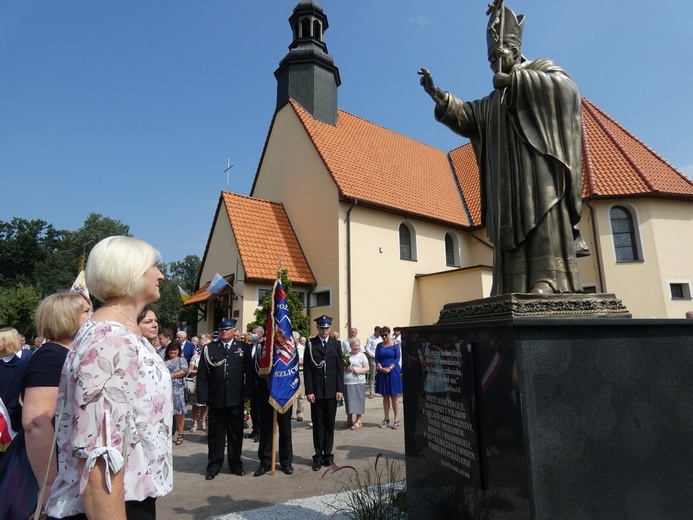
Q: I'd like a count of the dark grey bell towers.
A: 1